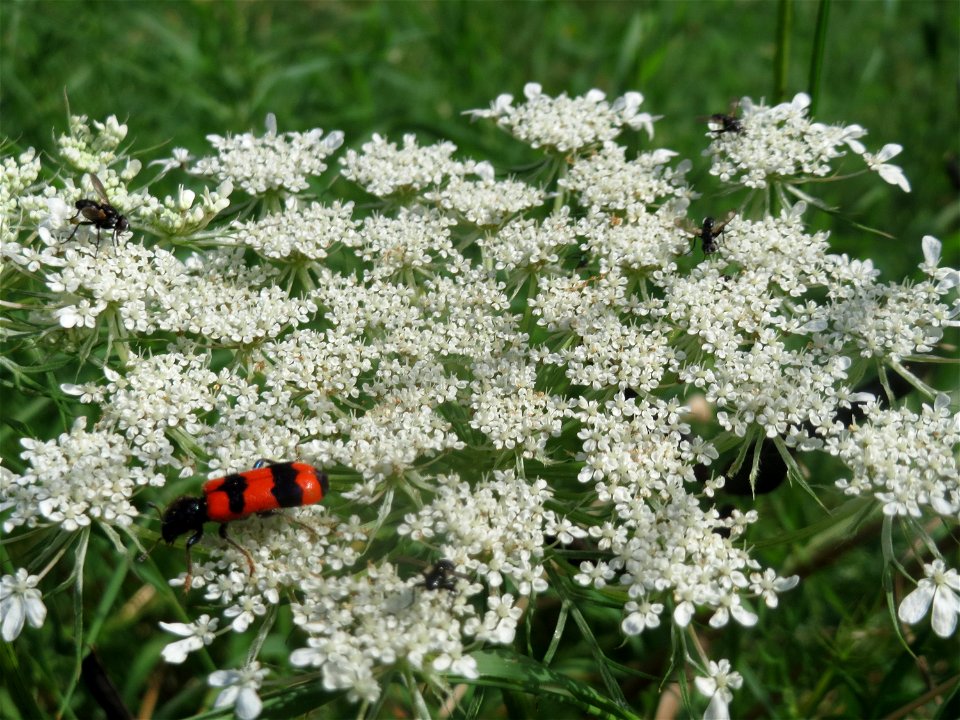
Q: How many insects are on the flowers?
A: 5